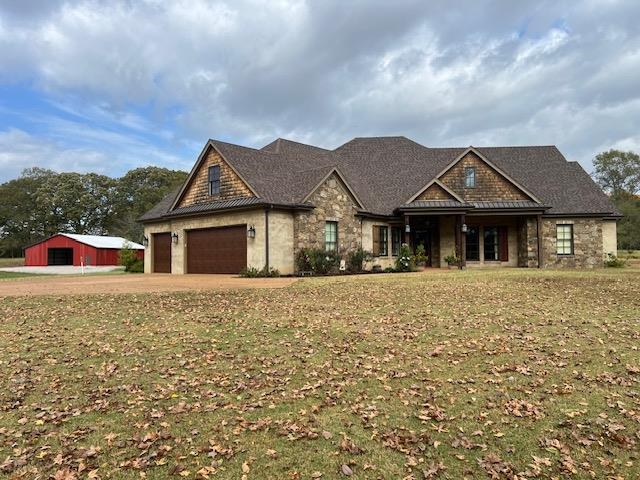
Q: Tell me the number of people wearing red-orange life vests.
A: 0